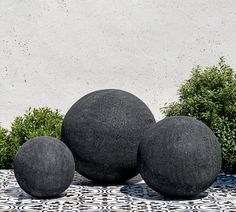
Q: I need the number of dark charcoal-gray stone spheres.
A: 3